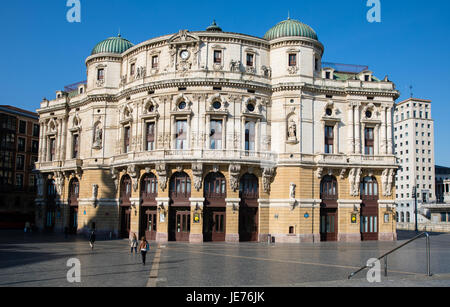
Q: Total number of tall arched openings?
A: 9